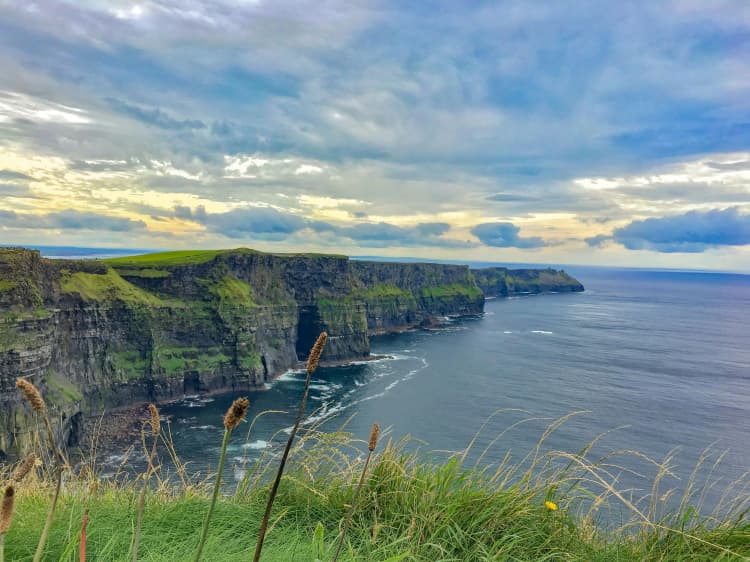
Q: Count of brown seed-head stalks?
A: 7